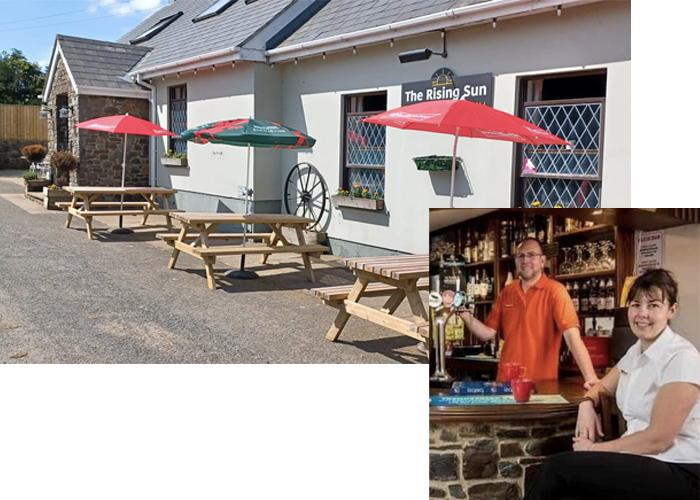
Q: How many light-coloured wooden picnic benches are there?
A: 3